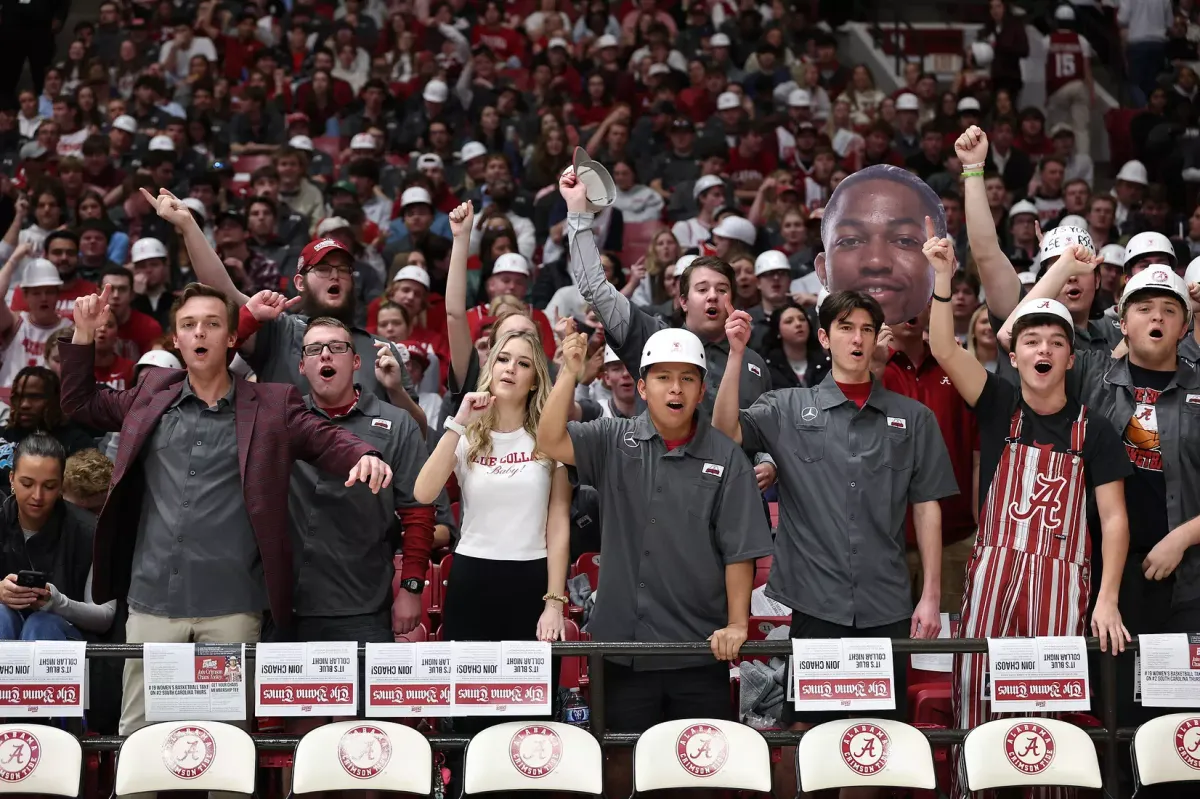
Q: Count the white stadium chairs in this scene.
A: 8